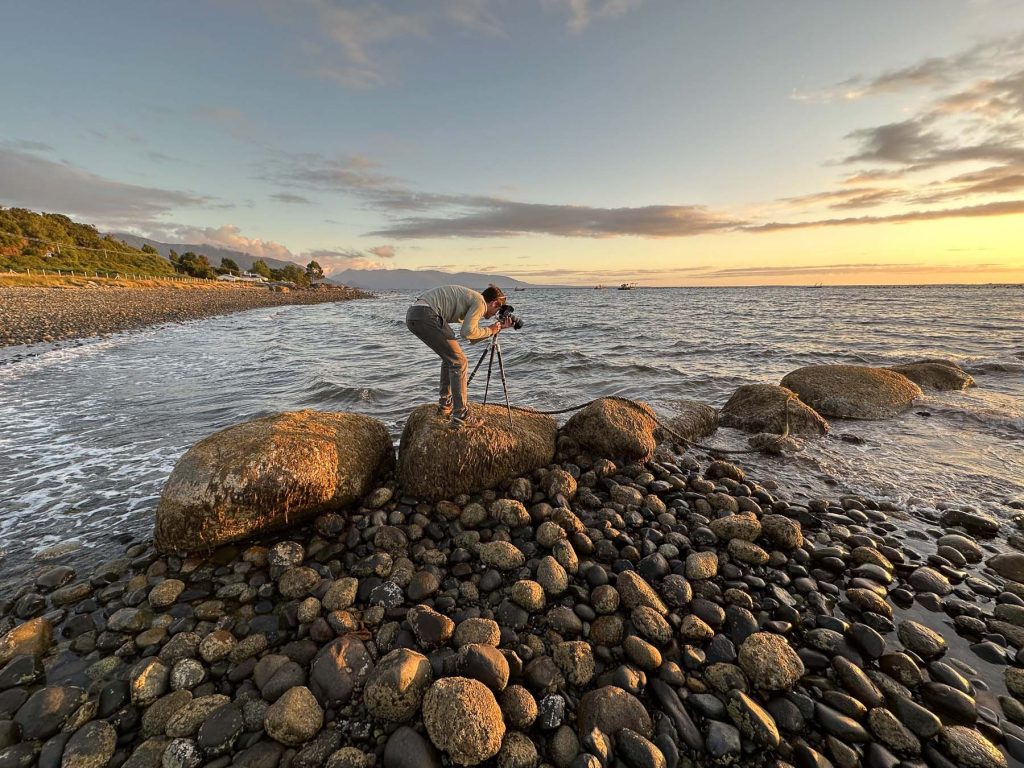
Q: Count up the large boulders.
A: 7